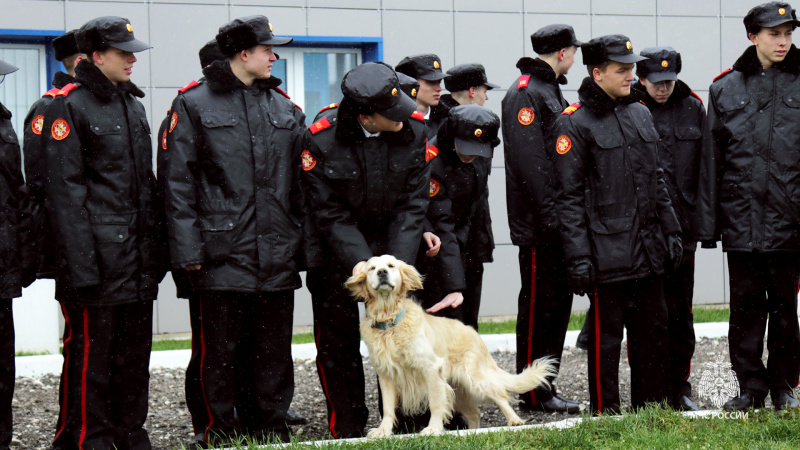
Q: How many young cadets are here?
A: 14